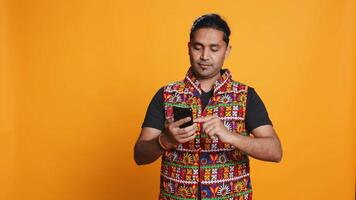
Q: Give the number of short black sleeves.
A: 2